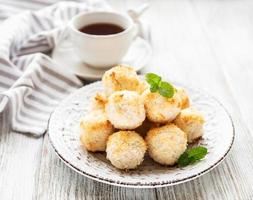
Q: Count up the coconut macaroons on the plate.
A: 9